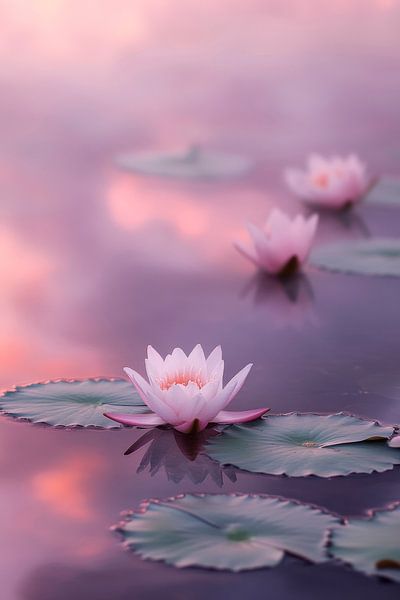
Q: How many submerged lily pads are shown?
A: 0